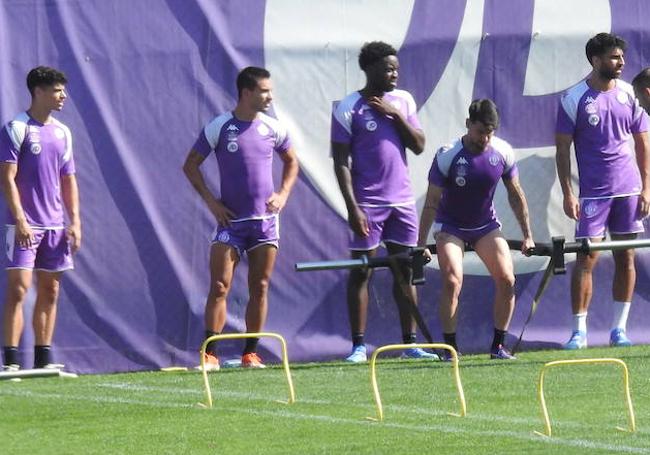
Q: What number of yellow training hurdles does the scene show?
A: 3